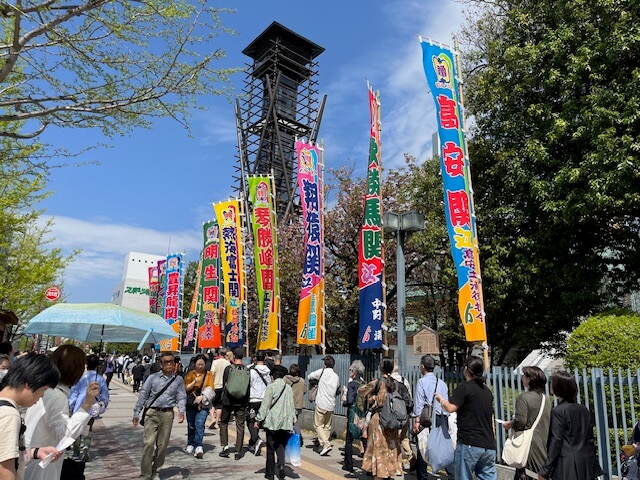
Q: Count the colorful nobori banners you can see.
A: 10